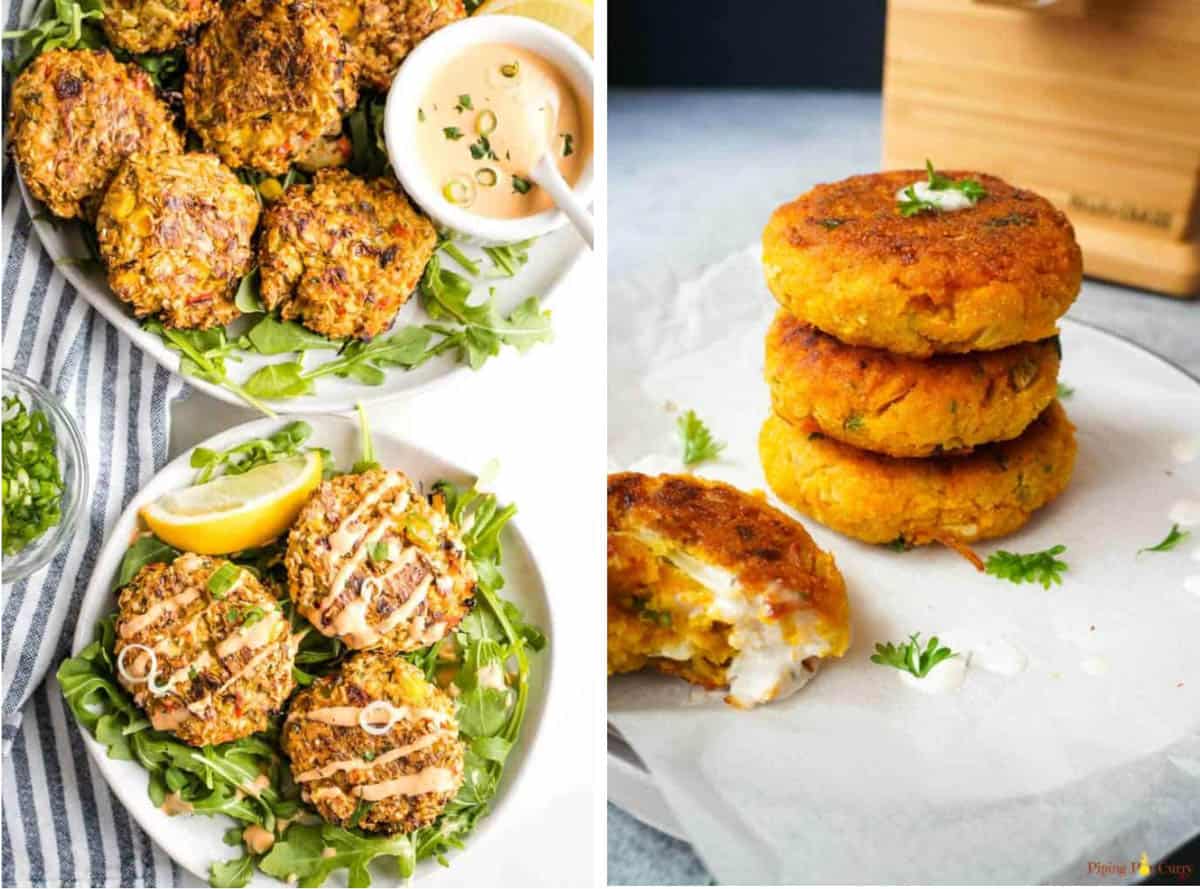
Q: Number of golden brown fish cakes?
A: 13